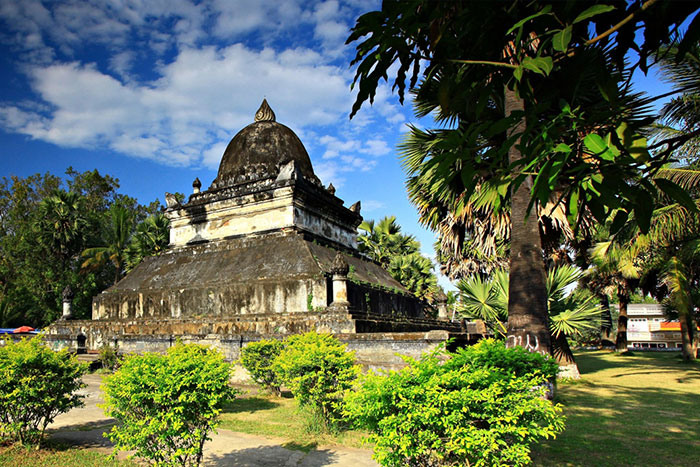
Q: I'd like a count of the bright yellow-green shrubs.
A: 5